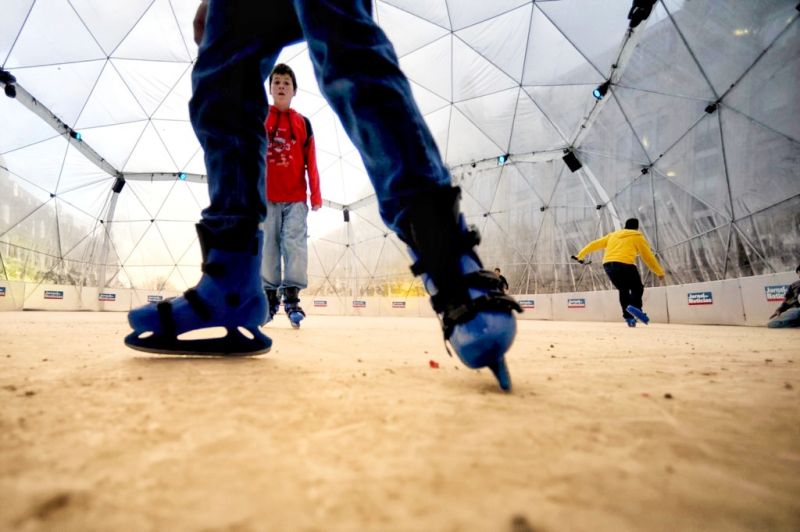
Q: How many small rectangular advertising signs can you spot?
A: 11